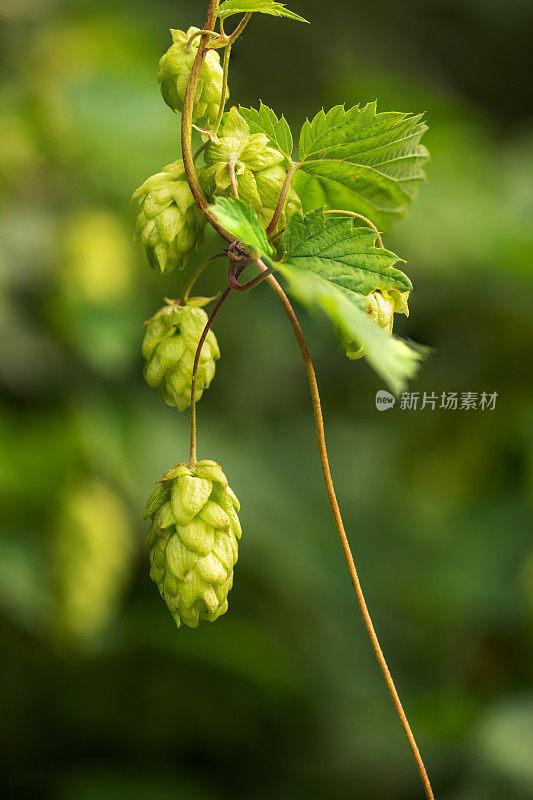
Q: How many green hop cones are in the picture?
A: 6